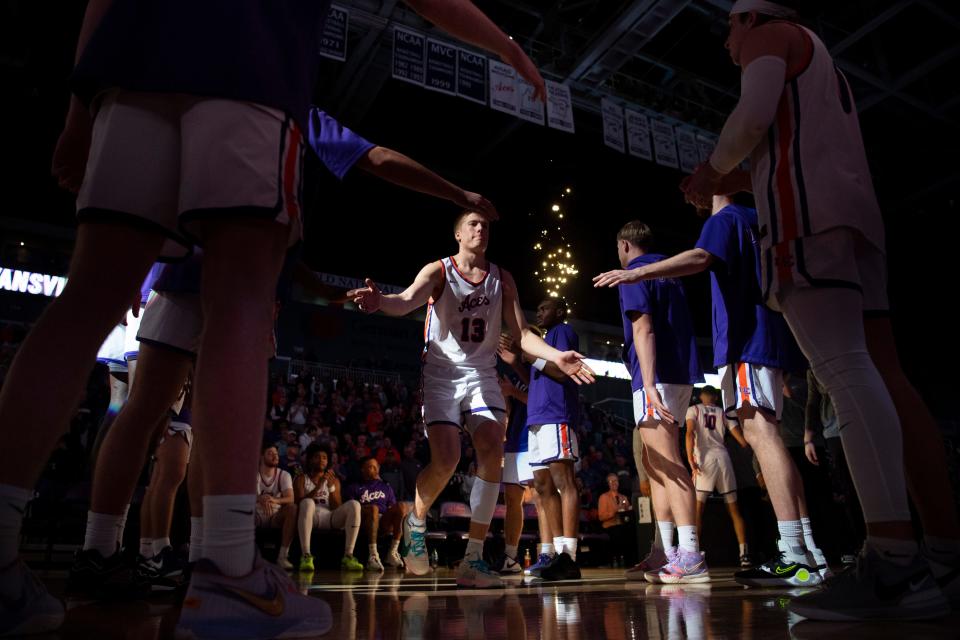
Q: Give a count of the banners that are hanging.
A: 12